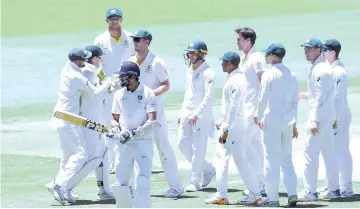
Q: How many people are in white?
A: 11